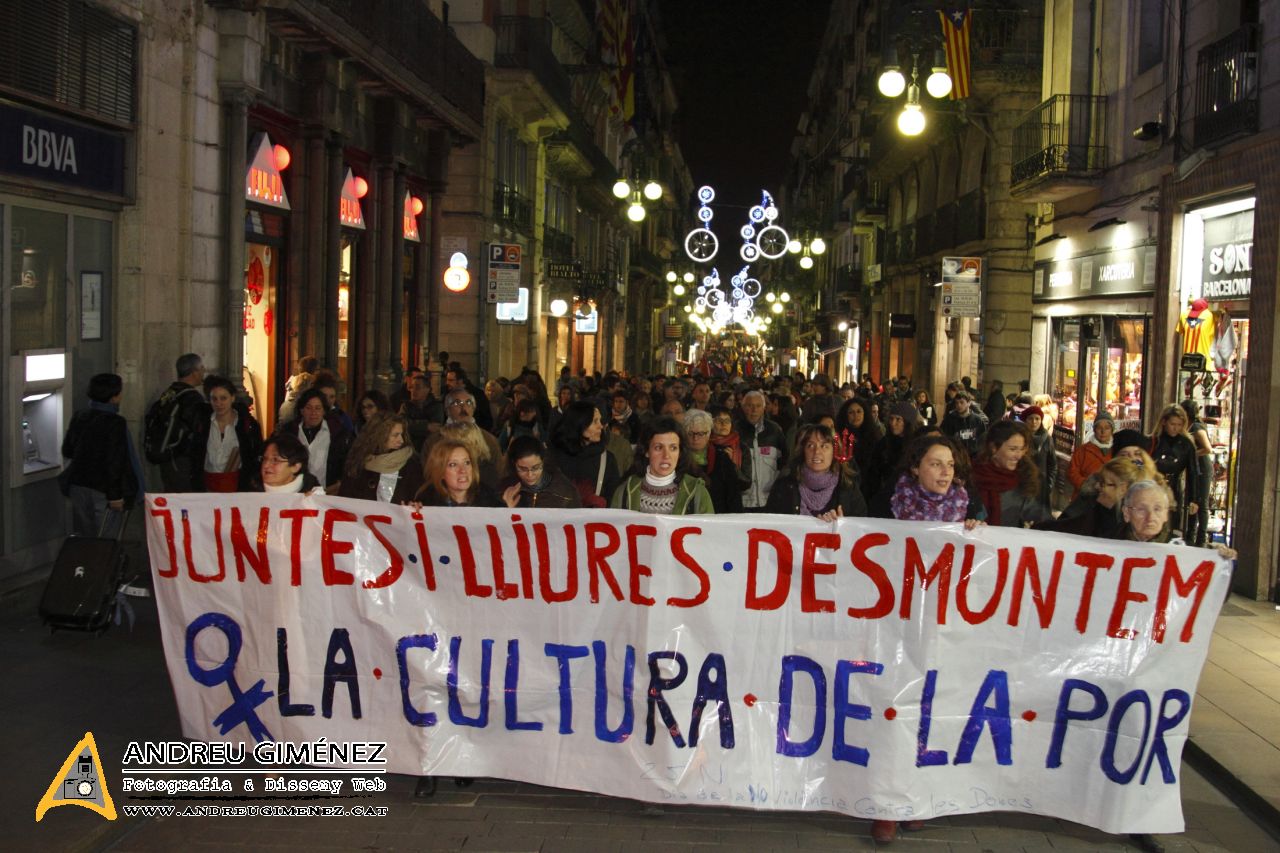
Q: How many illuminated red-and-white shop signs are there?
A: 3